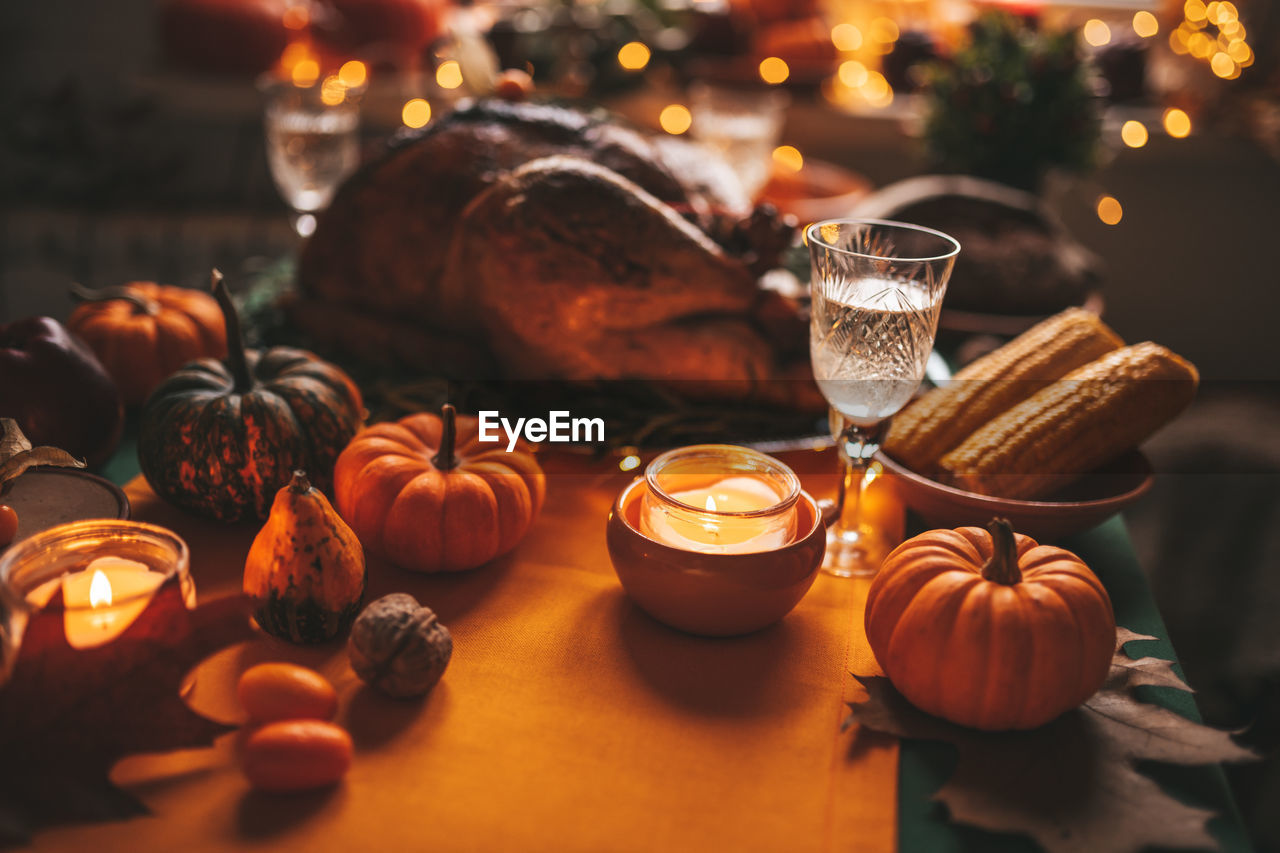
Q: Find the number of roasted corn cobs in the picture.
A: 2